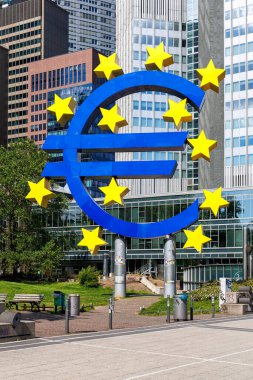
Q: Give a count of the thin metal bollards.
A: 5